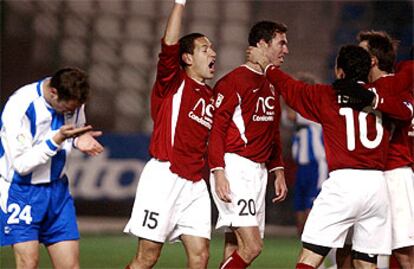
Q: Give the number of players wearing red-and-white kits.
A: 4